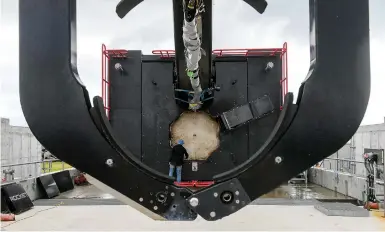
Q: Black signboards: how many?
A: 3